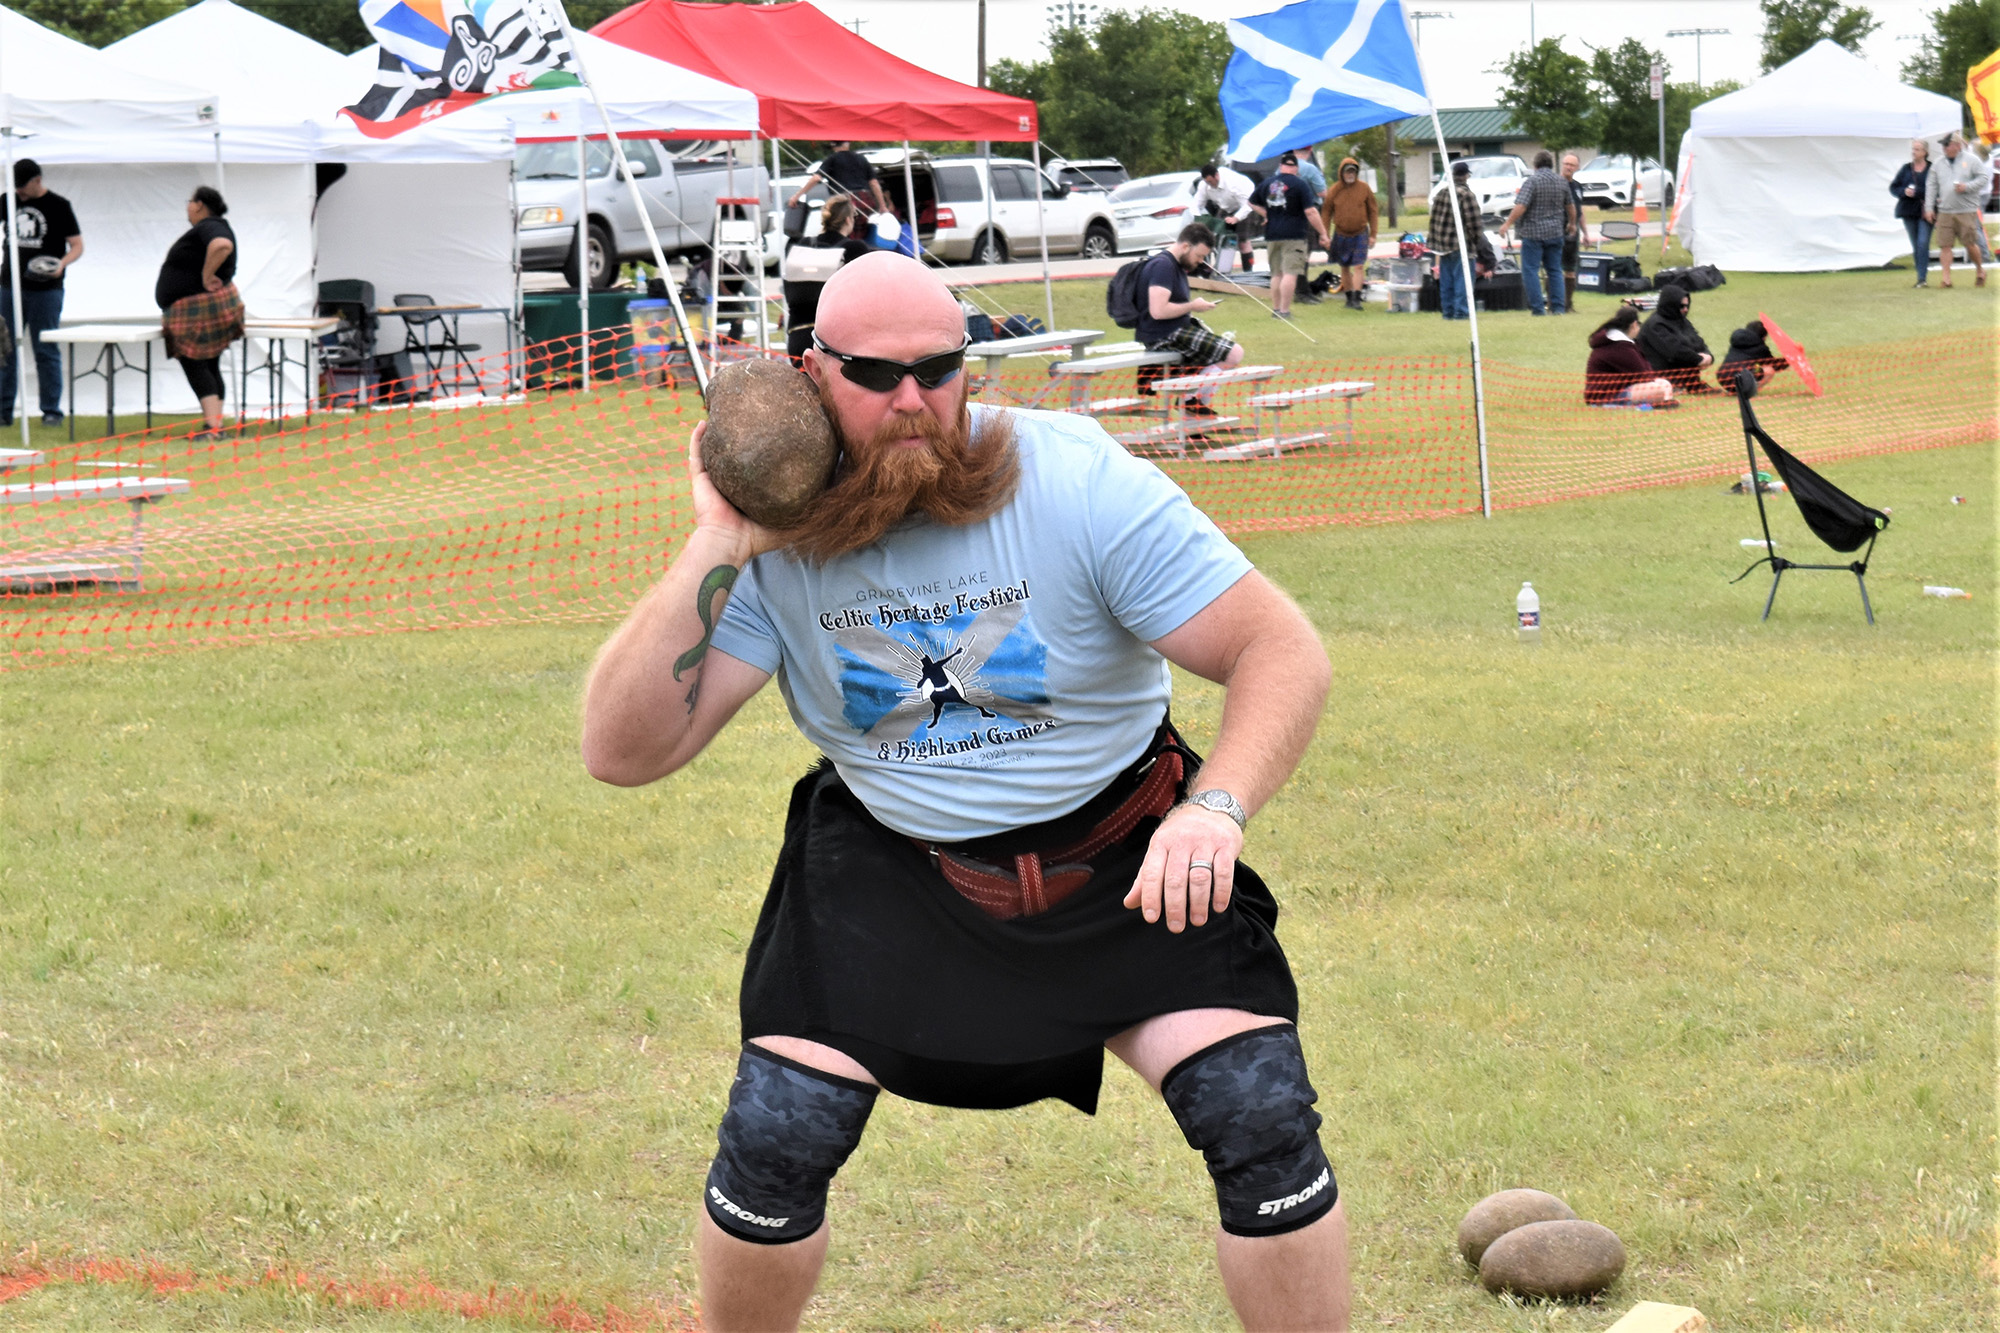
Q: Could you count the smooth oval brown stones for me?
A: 2